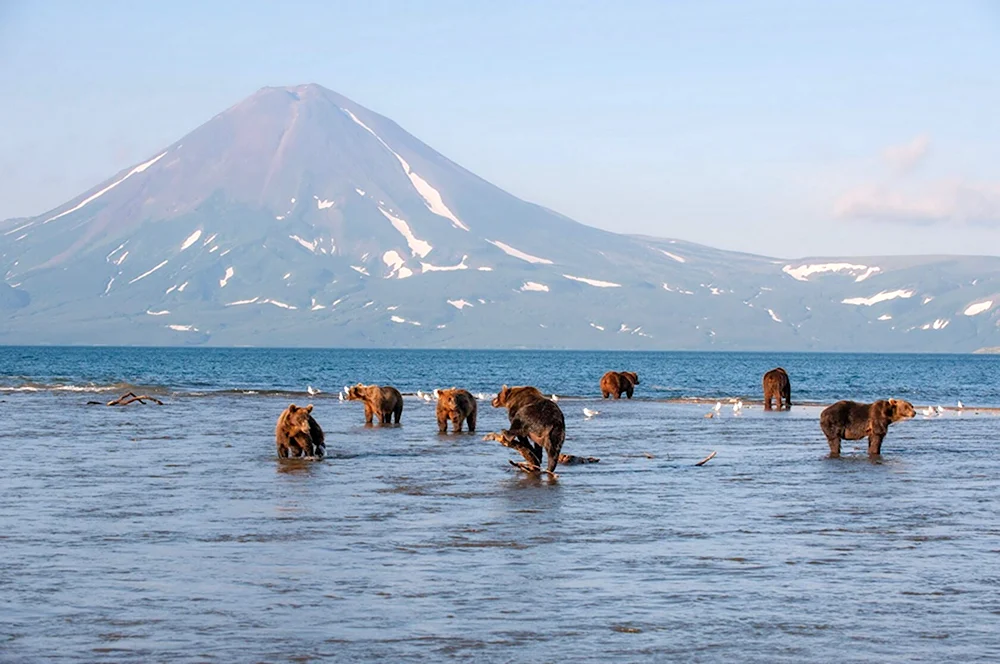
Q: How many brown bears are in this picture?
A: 7